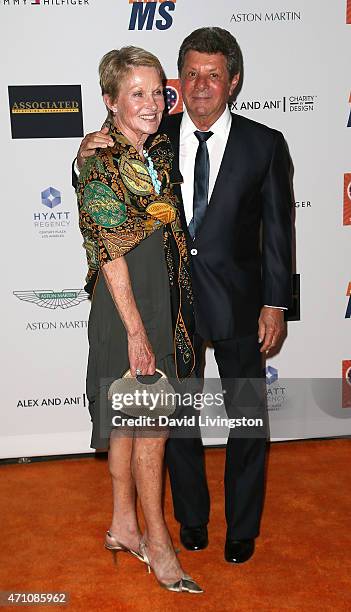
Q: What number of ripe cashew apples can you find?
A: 0